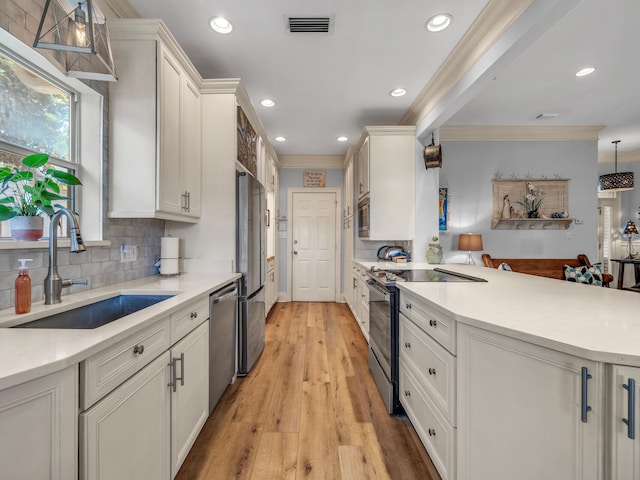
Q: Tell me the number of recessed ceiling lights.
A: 7